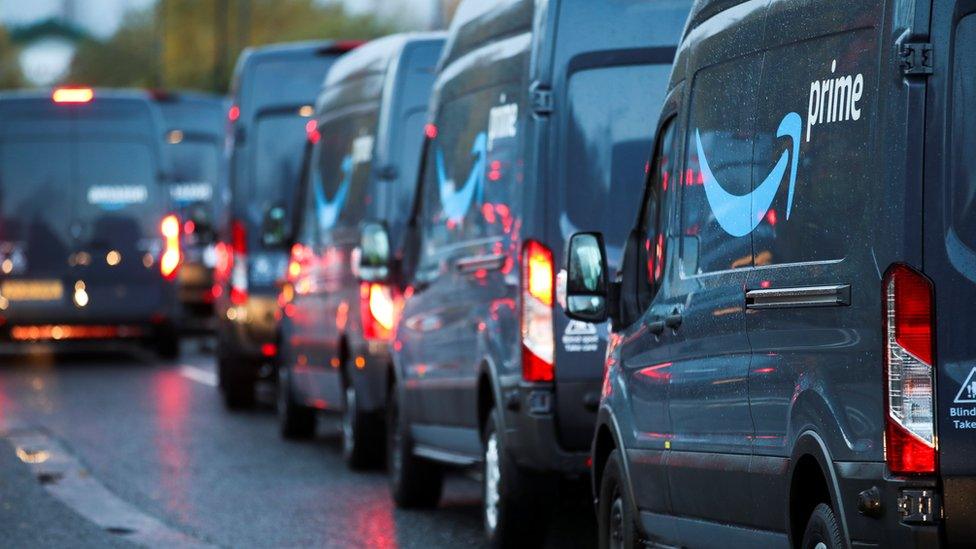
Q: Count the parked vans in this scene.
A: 6